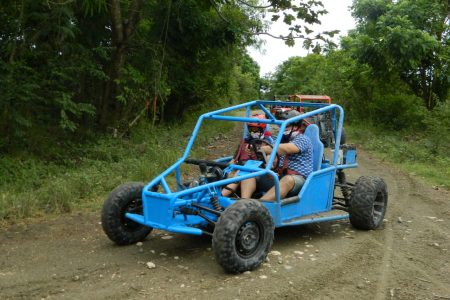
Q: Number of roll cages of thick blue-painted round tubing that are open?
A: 1